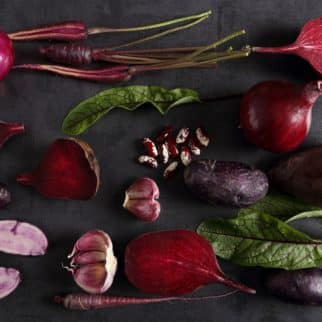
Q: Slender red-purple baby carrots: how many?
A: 4